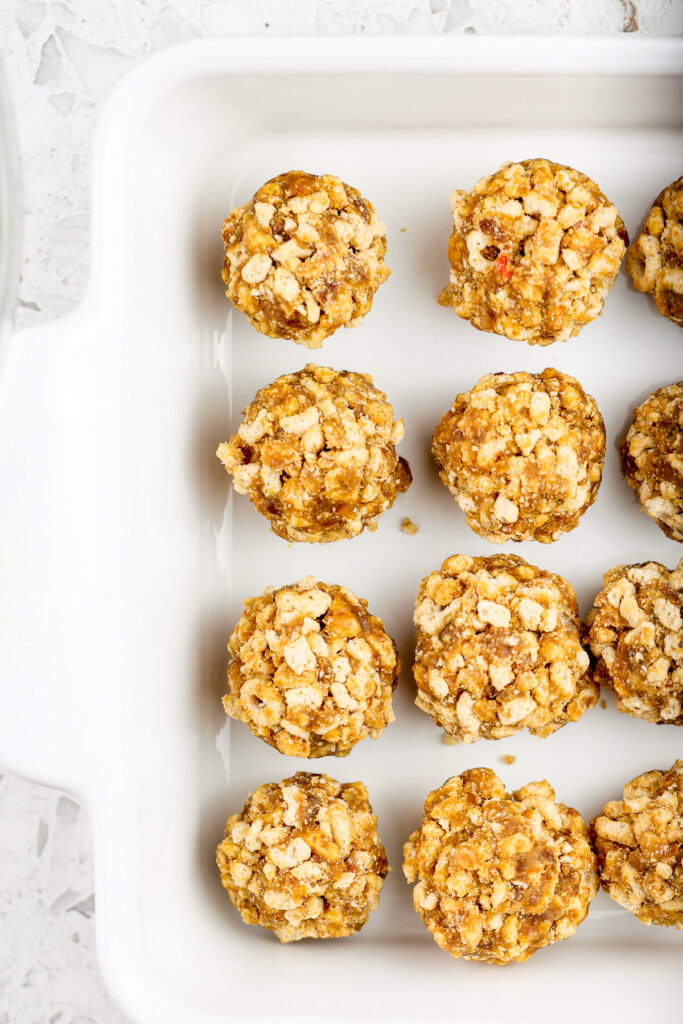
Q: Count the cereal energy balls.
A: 12